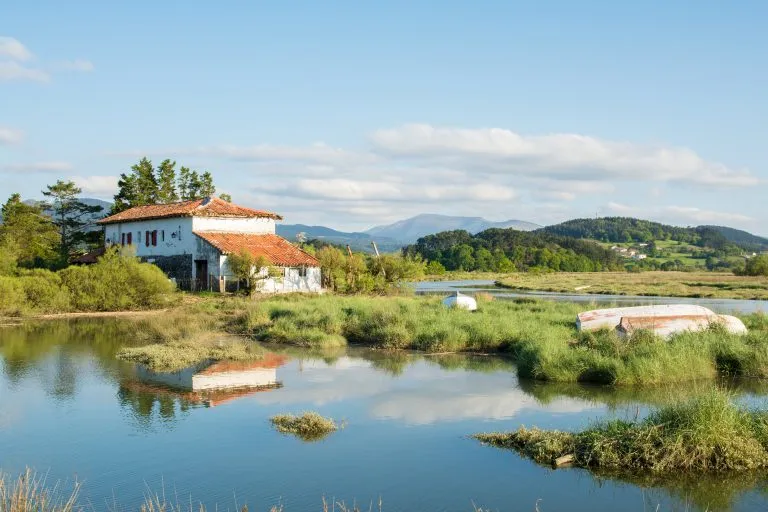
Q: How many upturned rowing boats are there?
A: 3